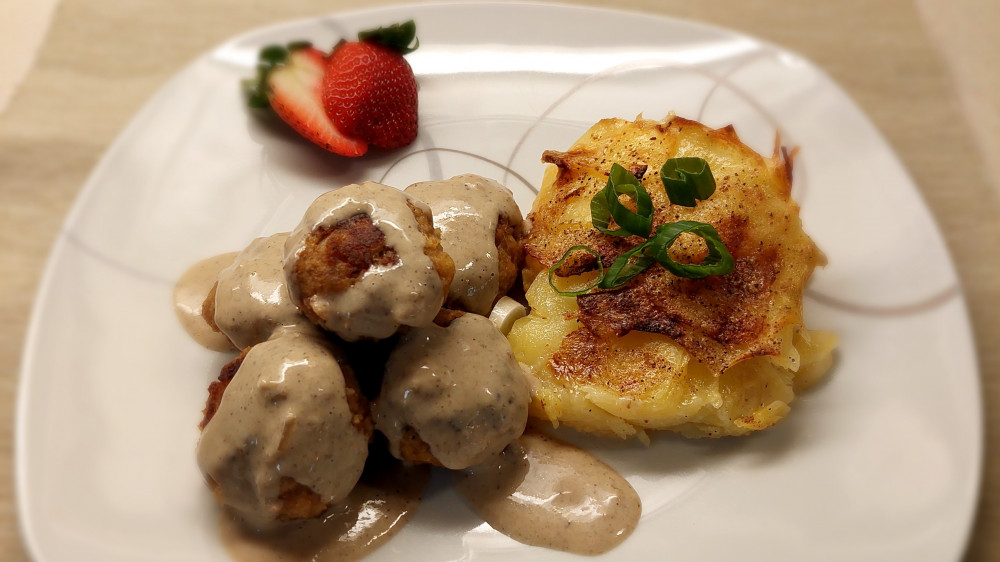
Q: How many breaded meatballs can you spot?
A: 5